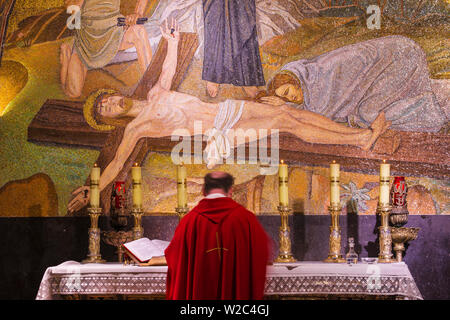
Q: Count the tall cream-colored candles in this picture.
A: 6